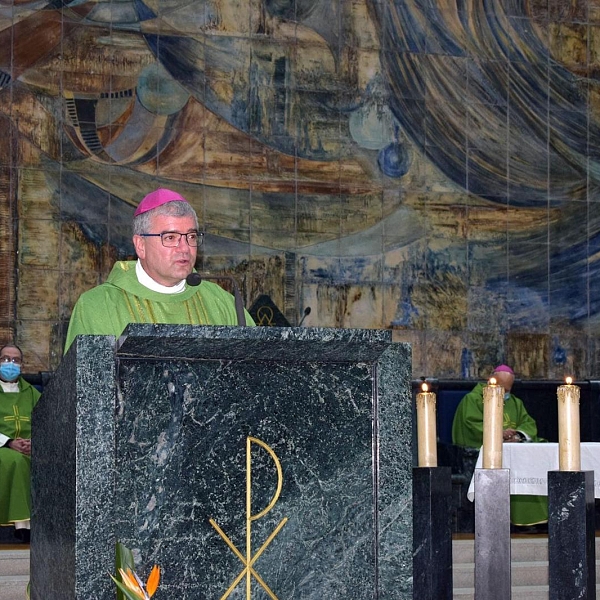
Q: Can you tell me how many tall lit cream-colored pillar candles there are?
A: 3